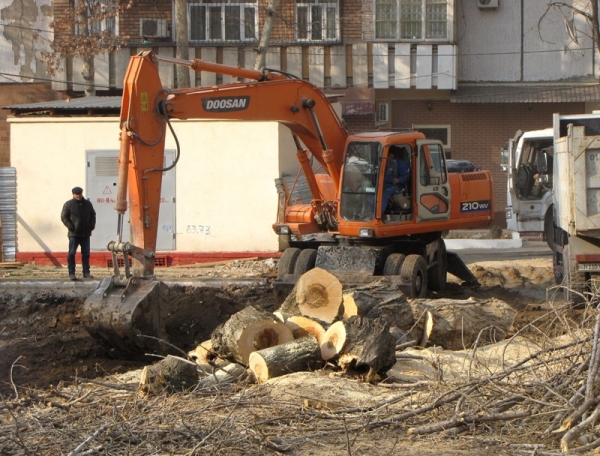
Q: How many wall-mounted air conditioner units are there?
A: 3